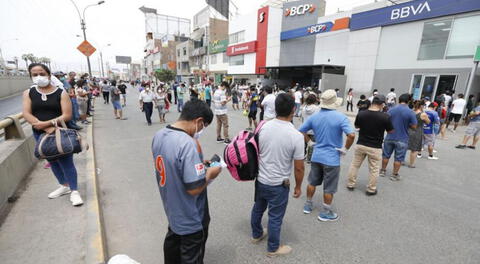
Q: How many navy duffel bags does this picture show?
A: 1